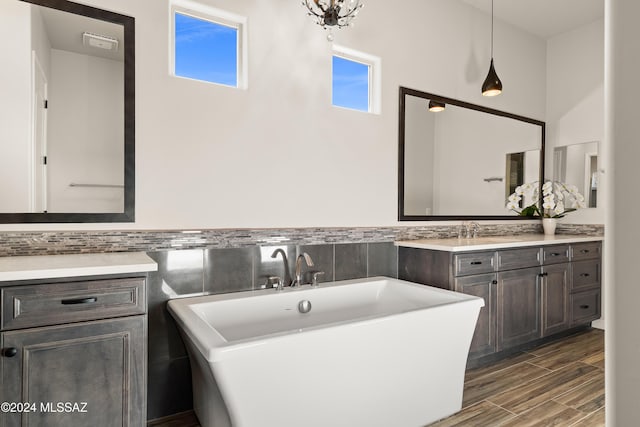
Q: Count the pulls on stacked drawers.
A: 3